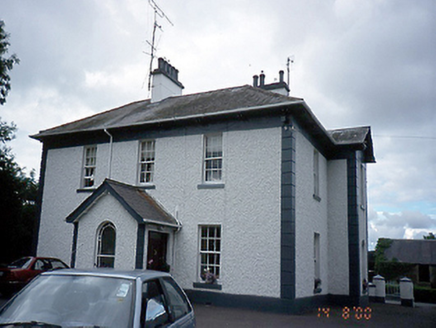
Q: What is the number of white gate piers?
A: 2